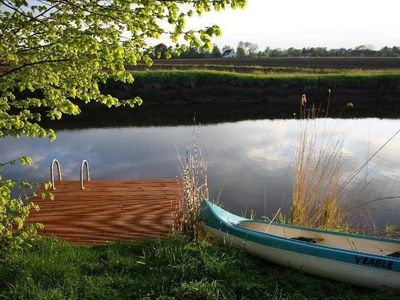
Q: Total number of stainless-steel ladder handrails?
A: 2